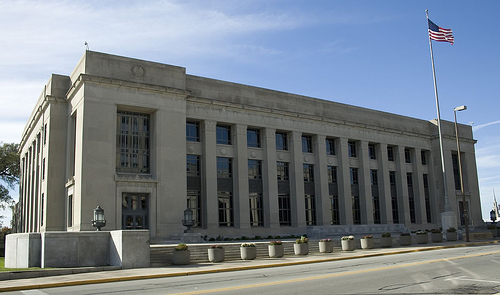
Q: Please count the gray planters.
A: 13